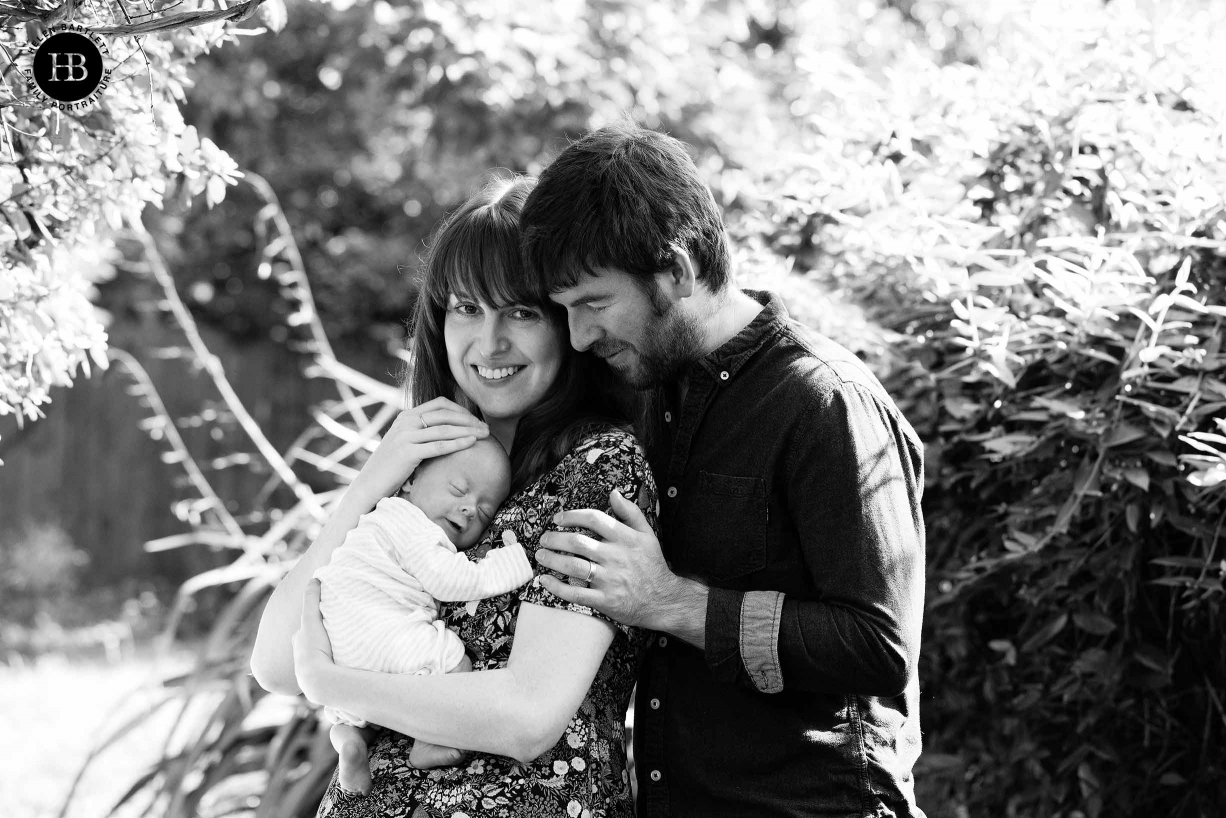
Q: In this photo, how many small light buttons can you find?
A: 6